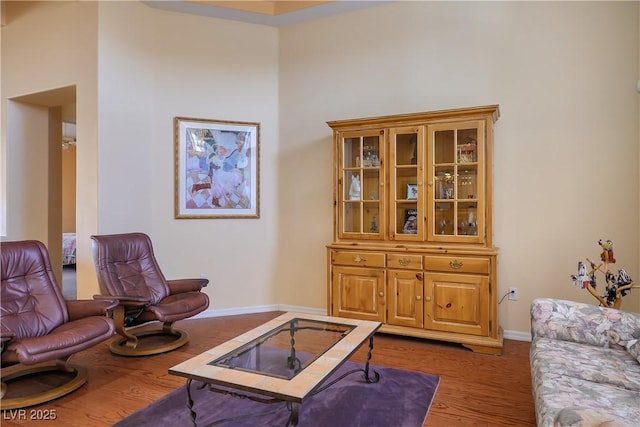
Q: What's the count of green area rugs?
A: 0